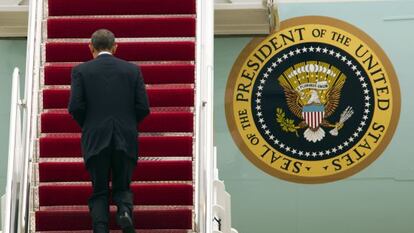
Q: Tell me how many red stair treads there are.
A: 10